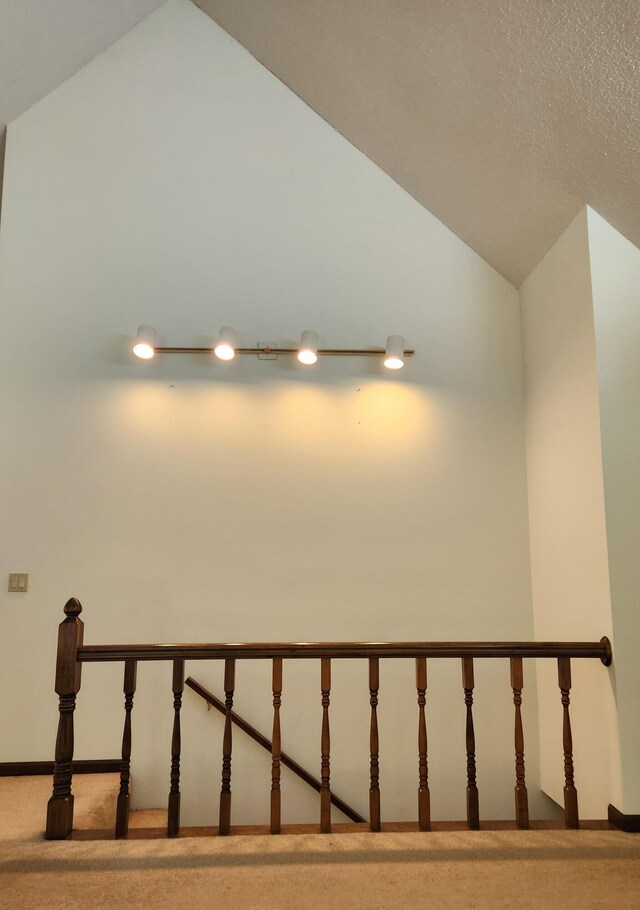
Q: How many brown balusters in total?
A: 10